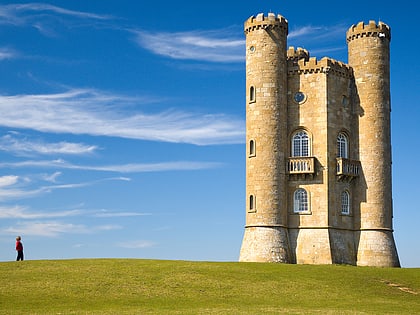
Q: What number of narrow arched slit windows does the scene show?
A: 3